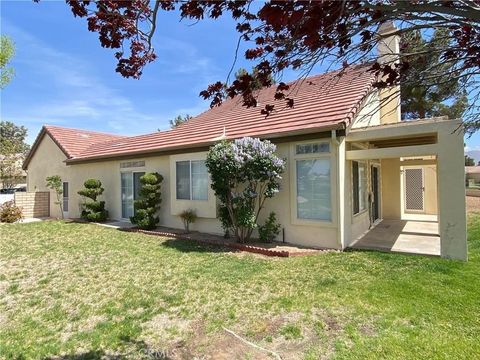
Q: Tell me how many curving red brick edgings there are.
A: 1